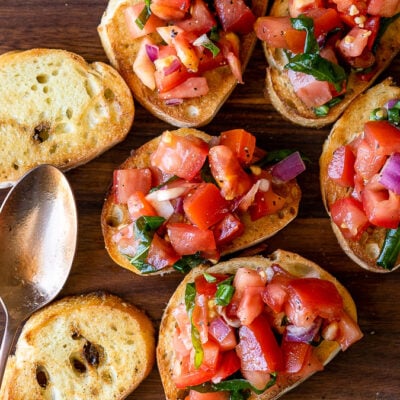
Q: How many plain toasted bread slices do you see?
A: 2